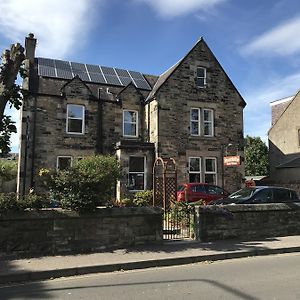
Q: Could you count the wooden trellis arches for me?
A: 1